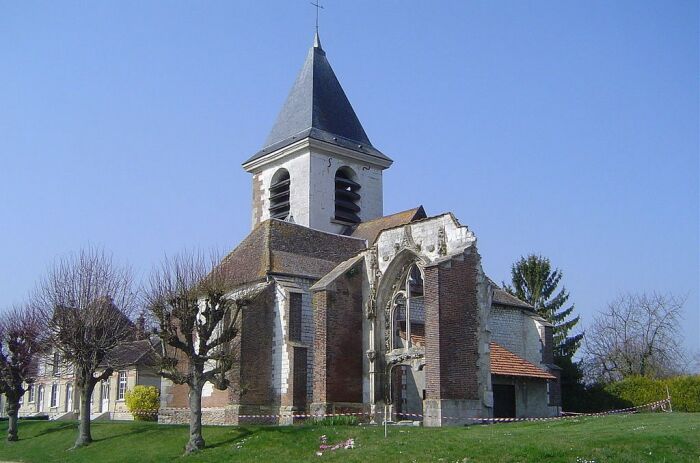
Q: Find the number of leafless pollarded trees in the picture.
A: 3